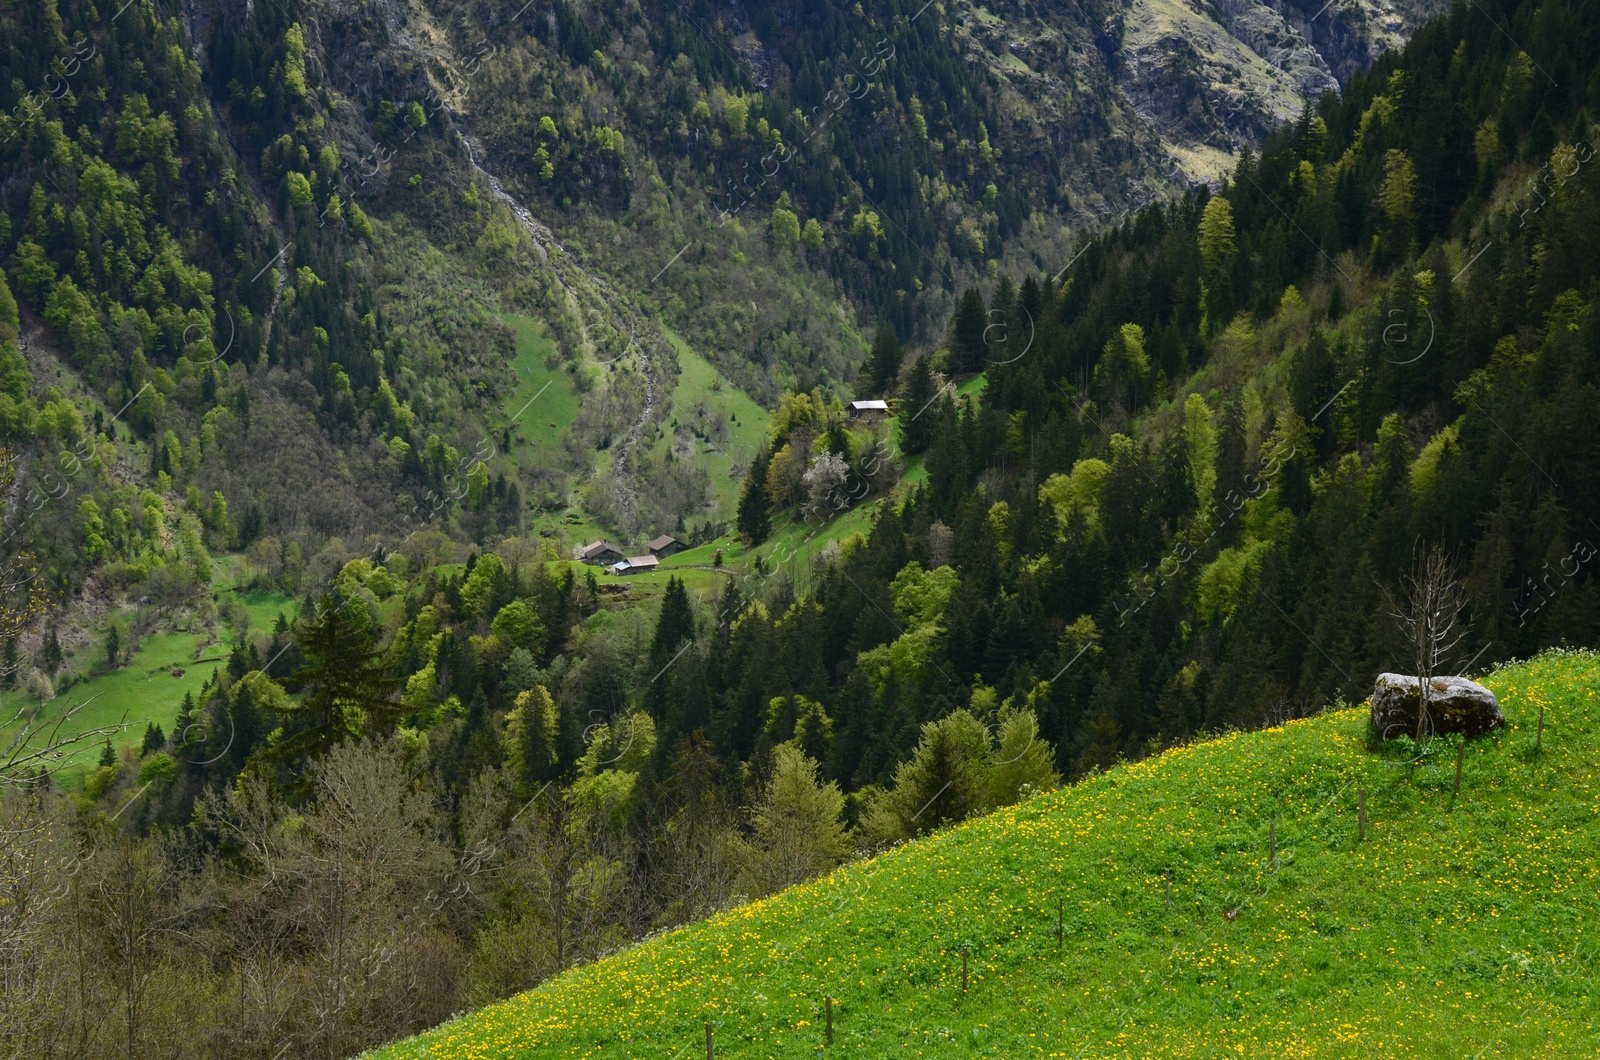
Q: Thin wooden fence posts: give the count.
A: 9